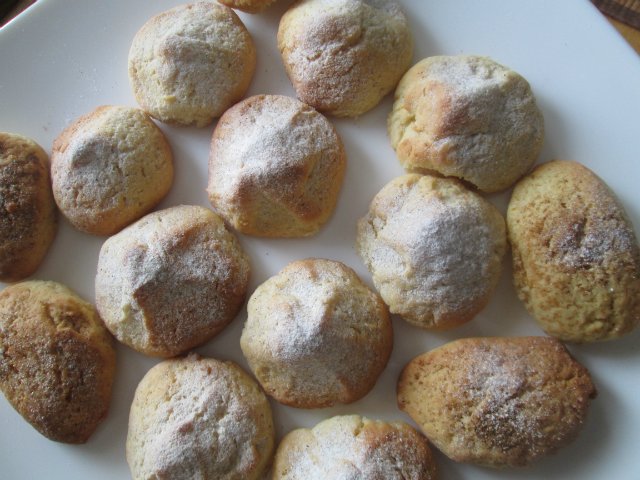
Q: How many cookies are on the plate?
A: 15